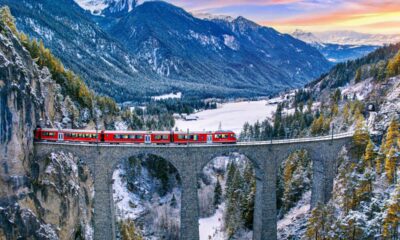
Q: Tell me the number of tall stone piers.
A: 4